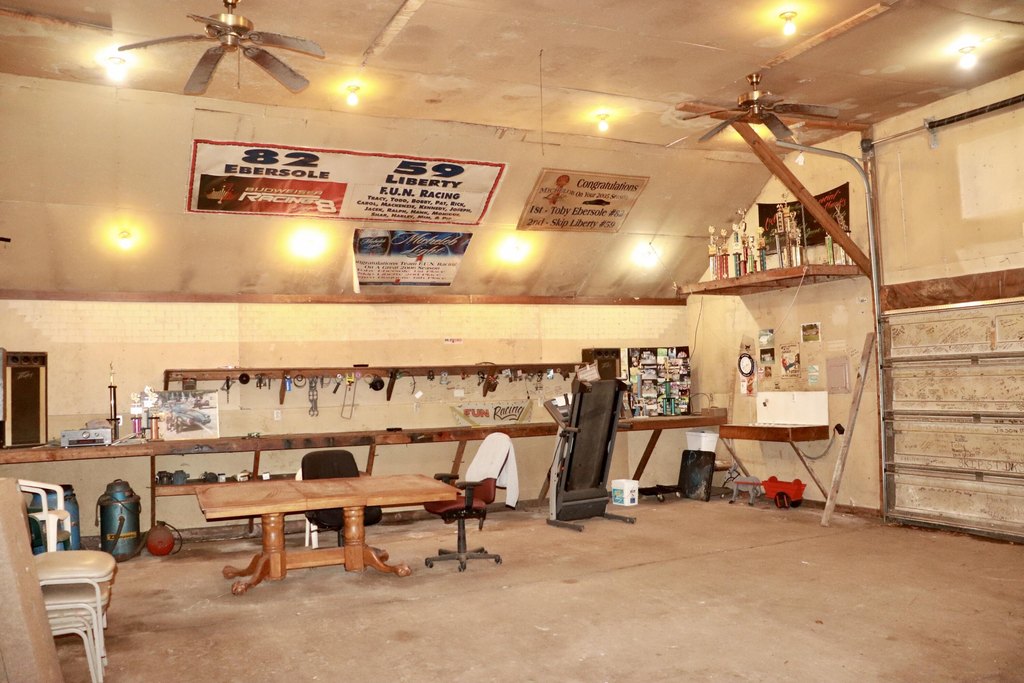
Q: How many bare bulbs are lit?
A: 9